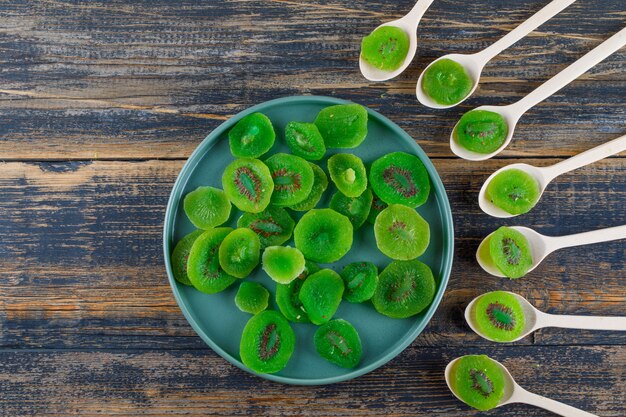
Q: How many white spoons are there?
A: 7